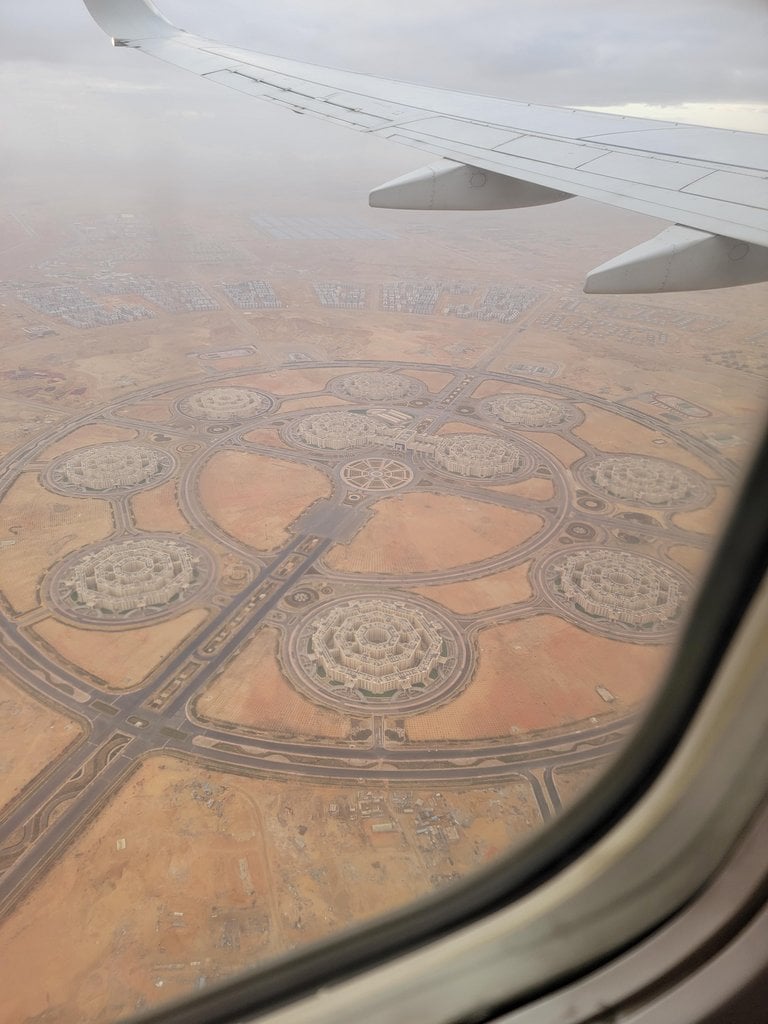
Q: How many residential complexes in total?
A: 10